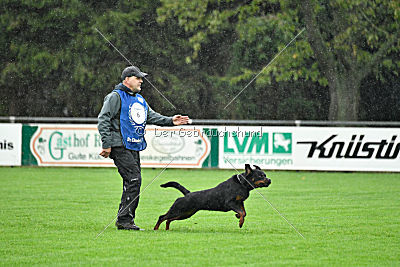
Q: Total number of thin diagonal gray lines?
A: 4